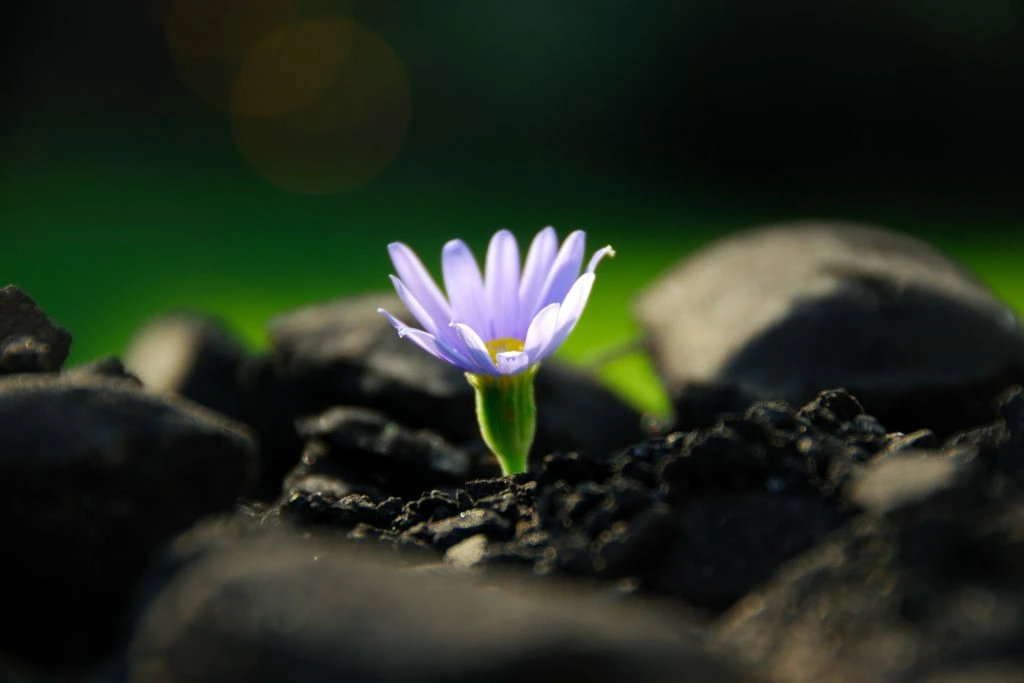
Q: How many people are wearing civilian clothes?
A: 0